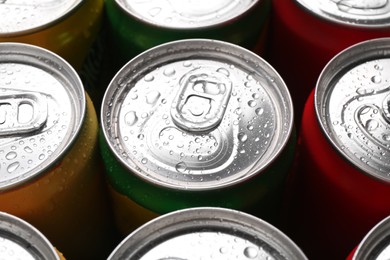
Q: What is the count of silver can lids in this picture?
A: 9